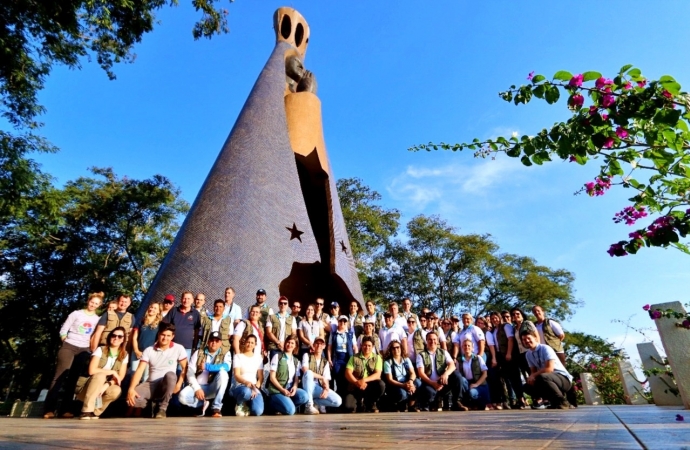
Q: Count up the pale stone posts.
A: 4